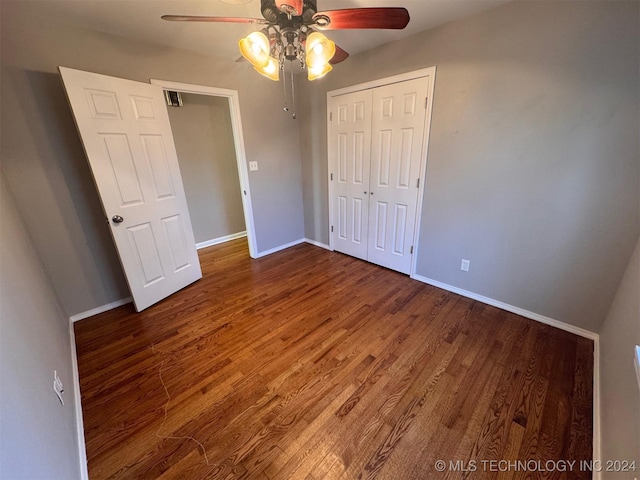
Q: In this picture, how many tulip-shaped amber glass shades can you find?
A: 4